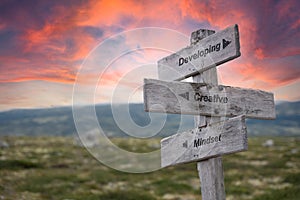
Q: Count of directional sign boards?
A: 3